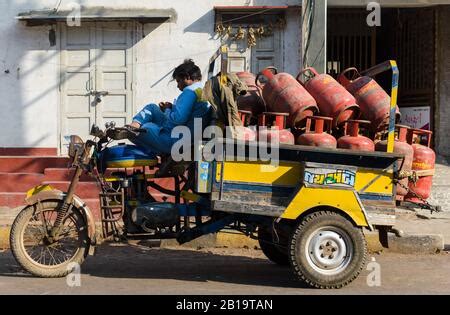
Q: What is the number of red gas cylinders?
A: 10